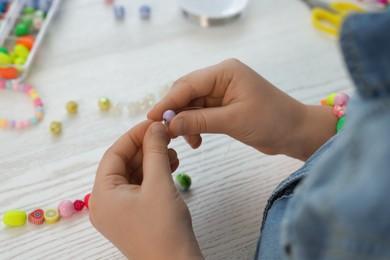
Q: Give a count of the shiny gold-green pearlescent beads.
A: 3